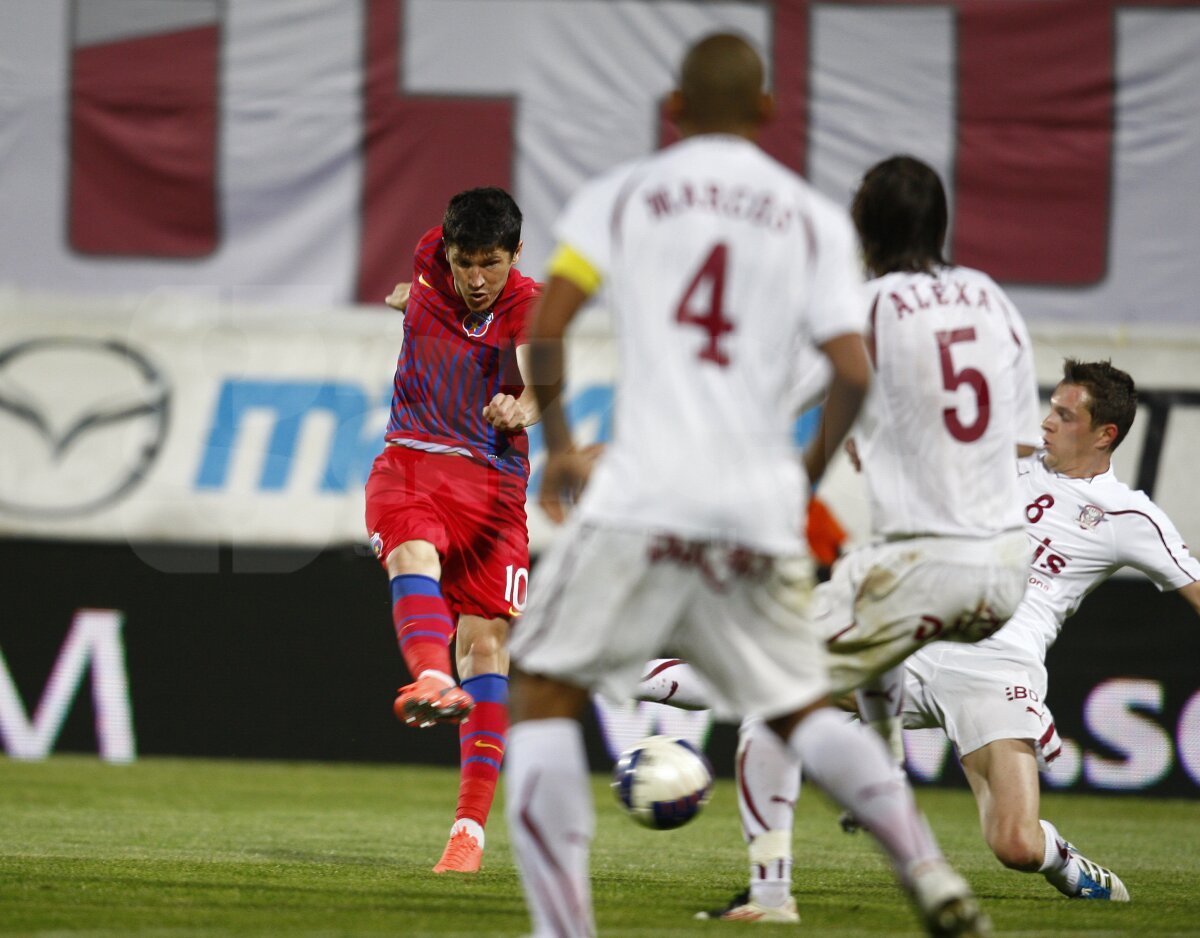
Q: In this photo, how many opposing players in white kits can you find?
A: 3